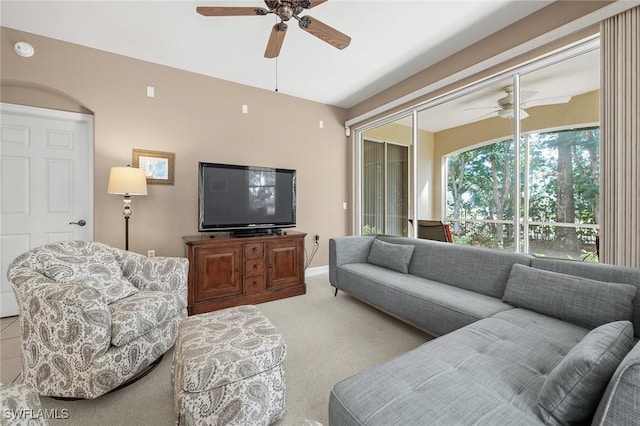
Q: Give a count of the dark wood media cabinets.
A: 1